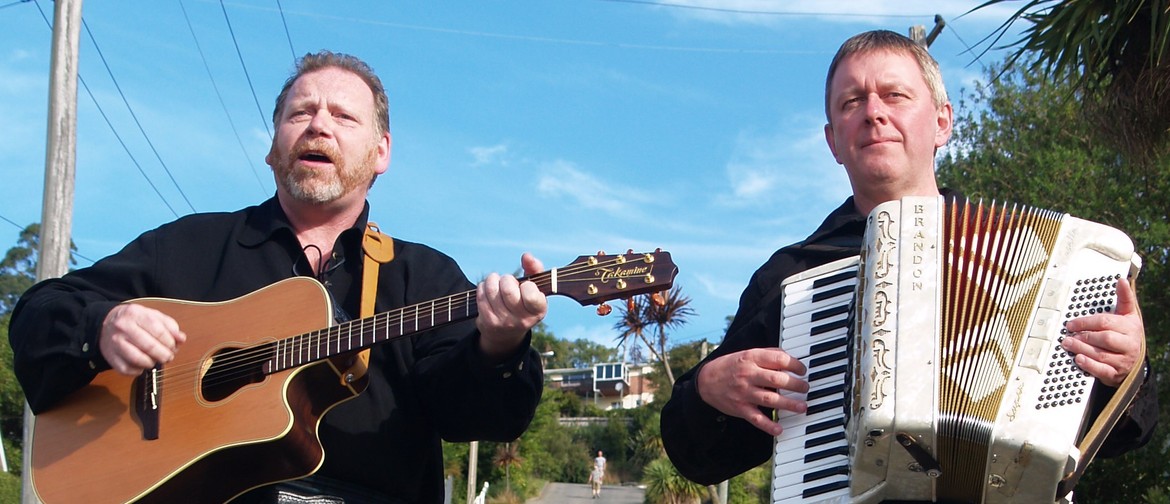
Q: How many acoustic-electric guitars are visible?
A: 1